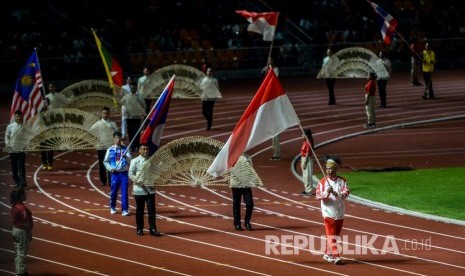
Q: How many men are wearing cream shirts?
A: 10